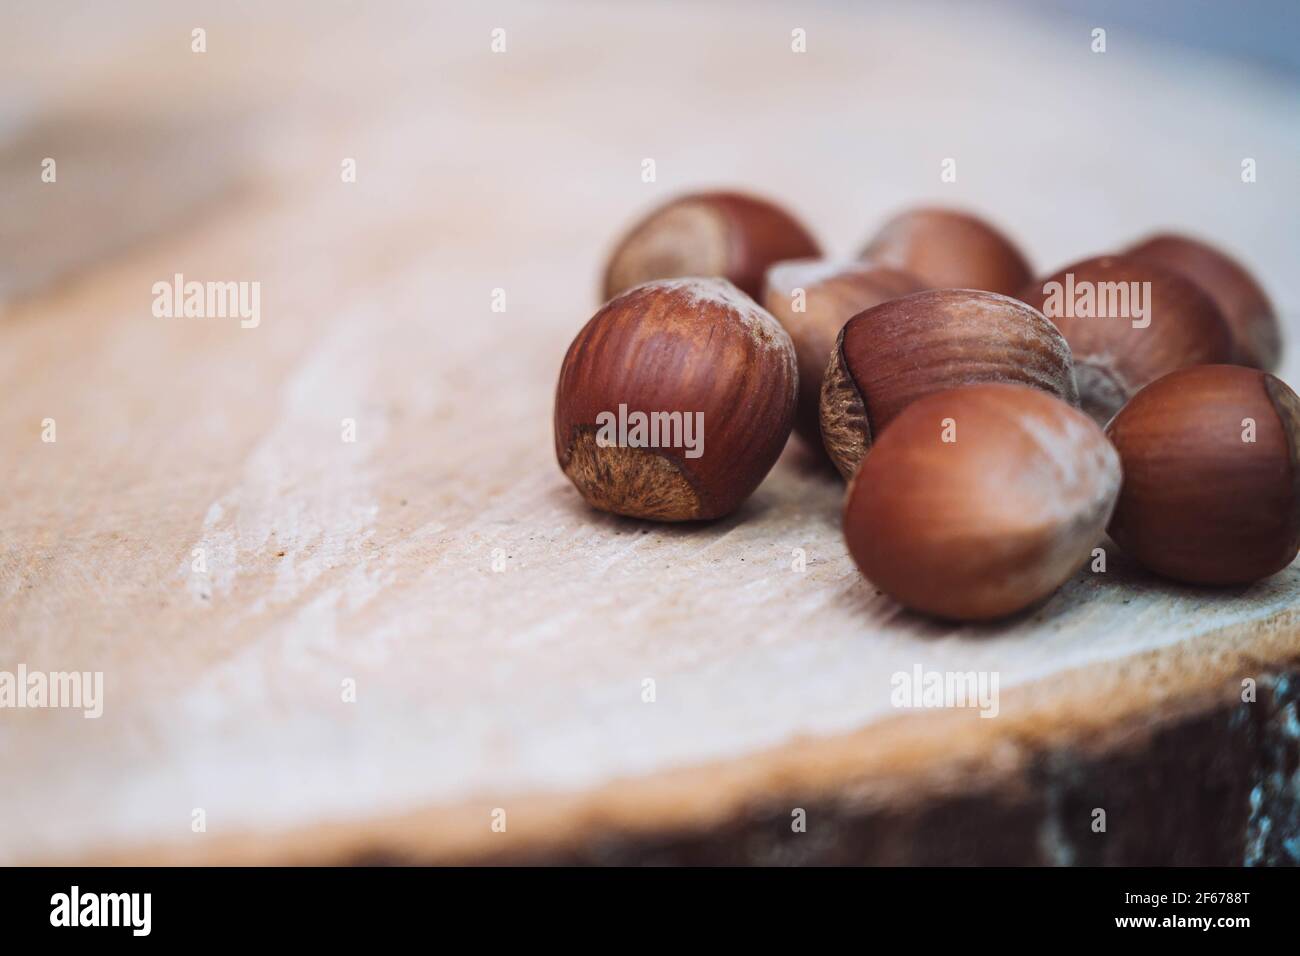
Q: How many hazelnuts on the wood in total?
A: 9